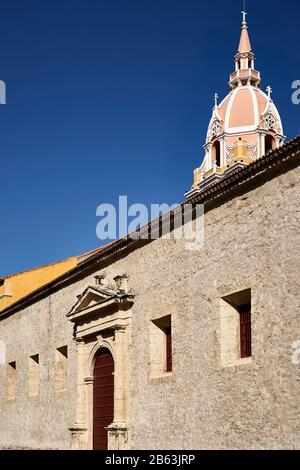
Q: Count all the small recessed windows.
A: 5